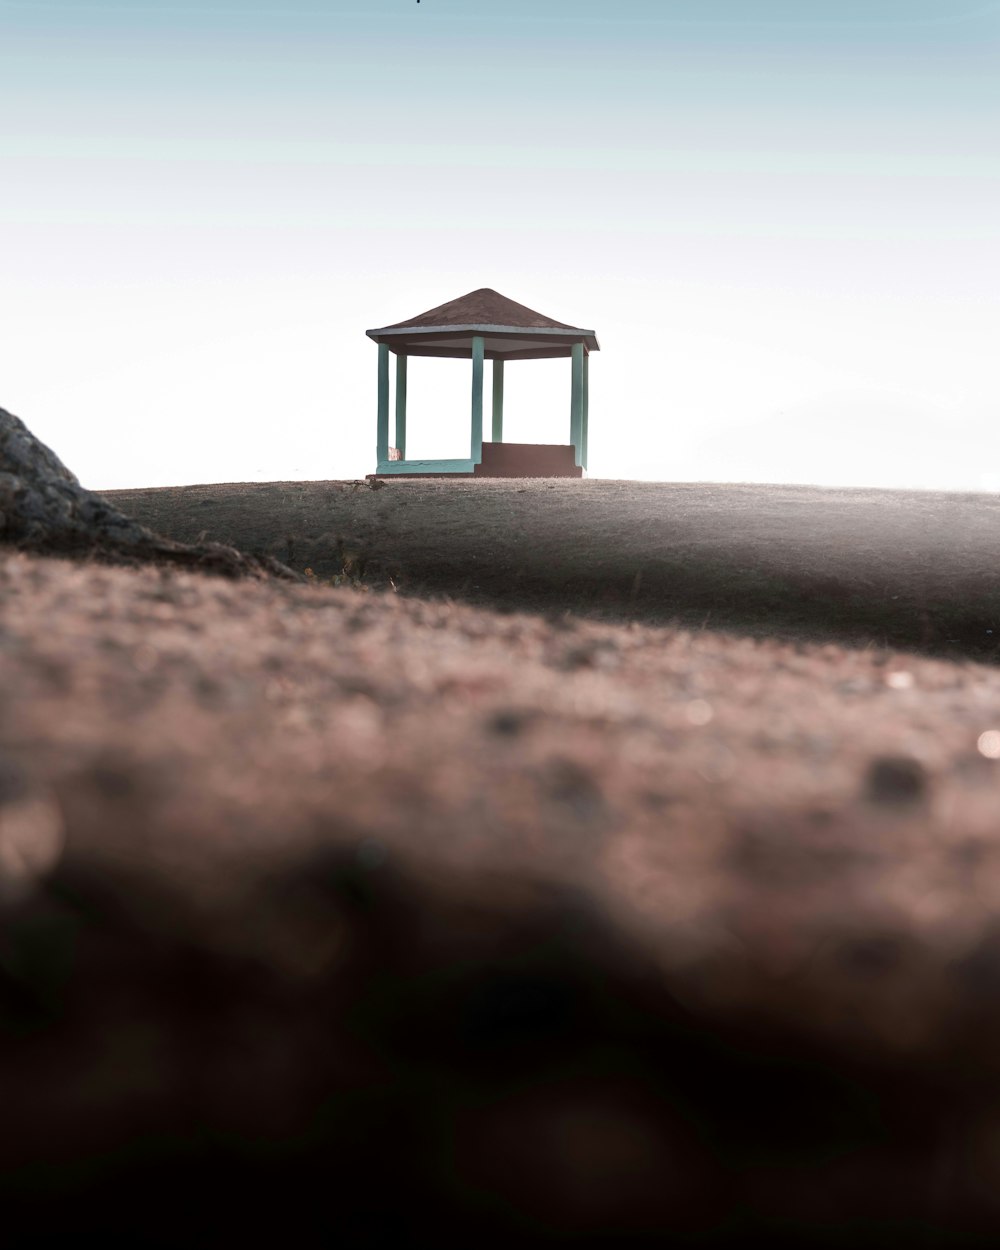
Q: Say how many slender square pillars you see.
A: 6